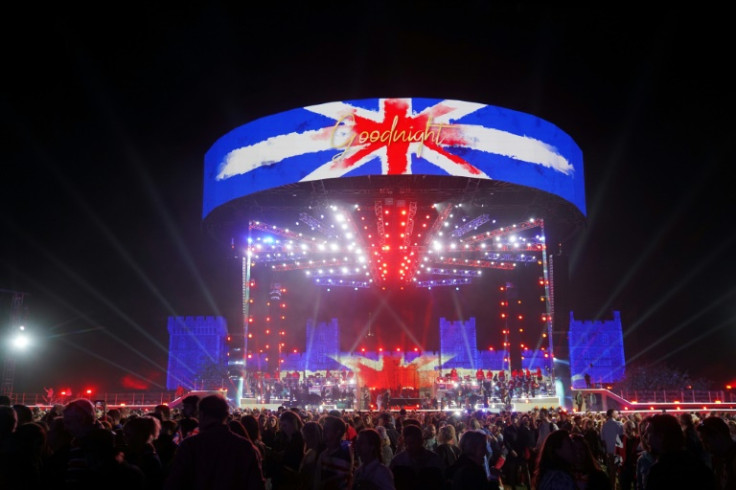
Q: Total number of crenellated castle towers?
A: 4